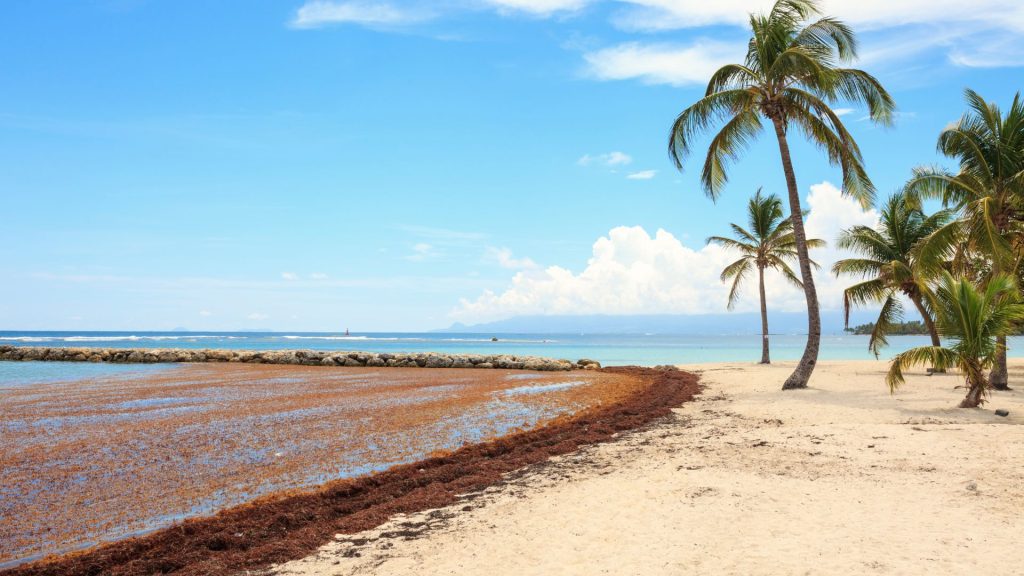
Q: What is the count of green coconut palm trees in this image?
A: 5